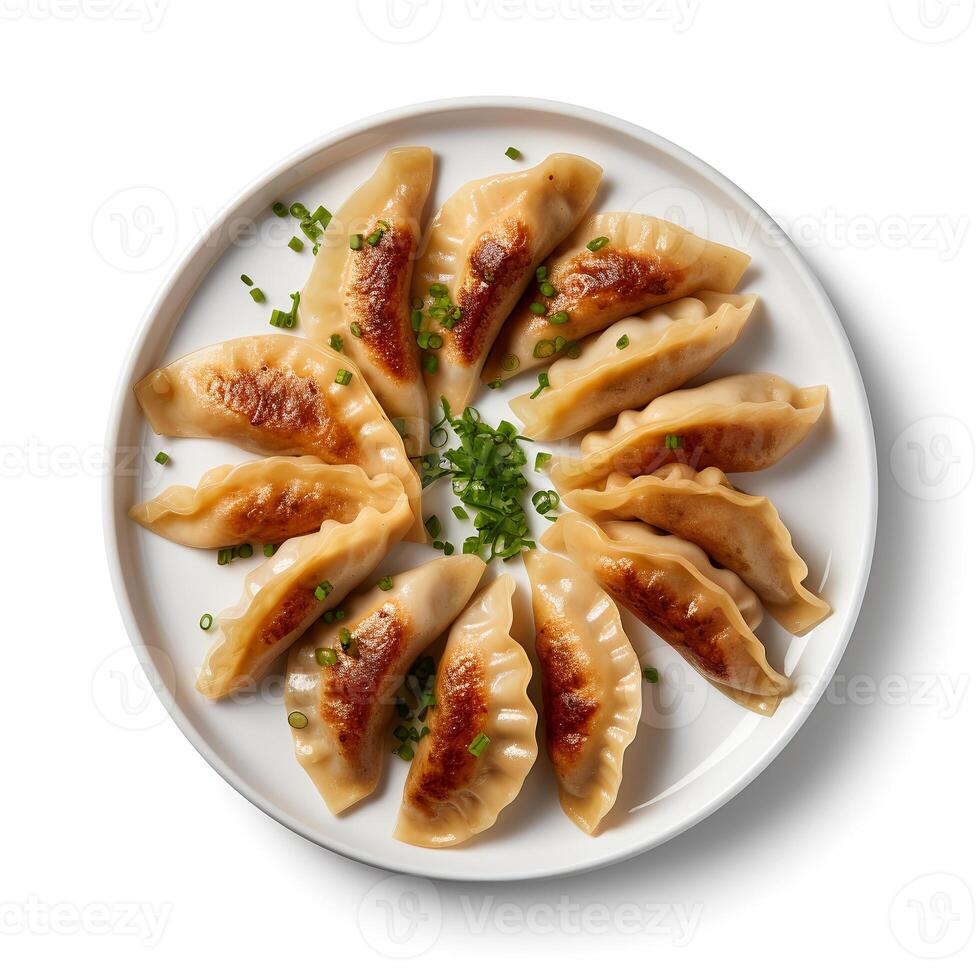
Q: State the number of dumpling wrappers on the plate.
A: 13